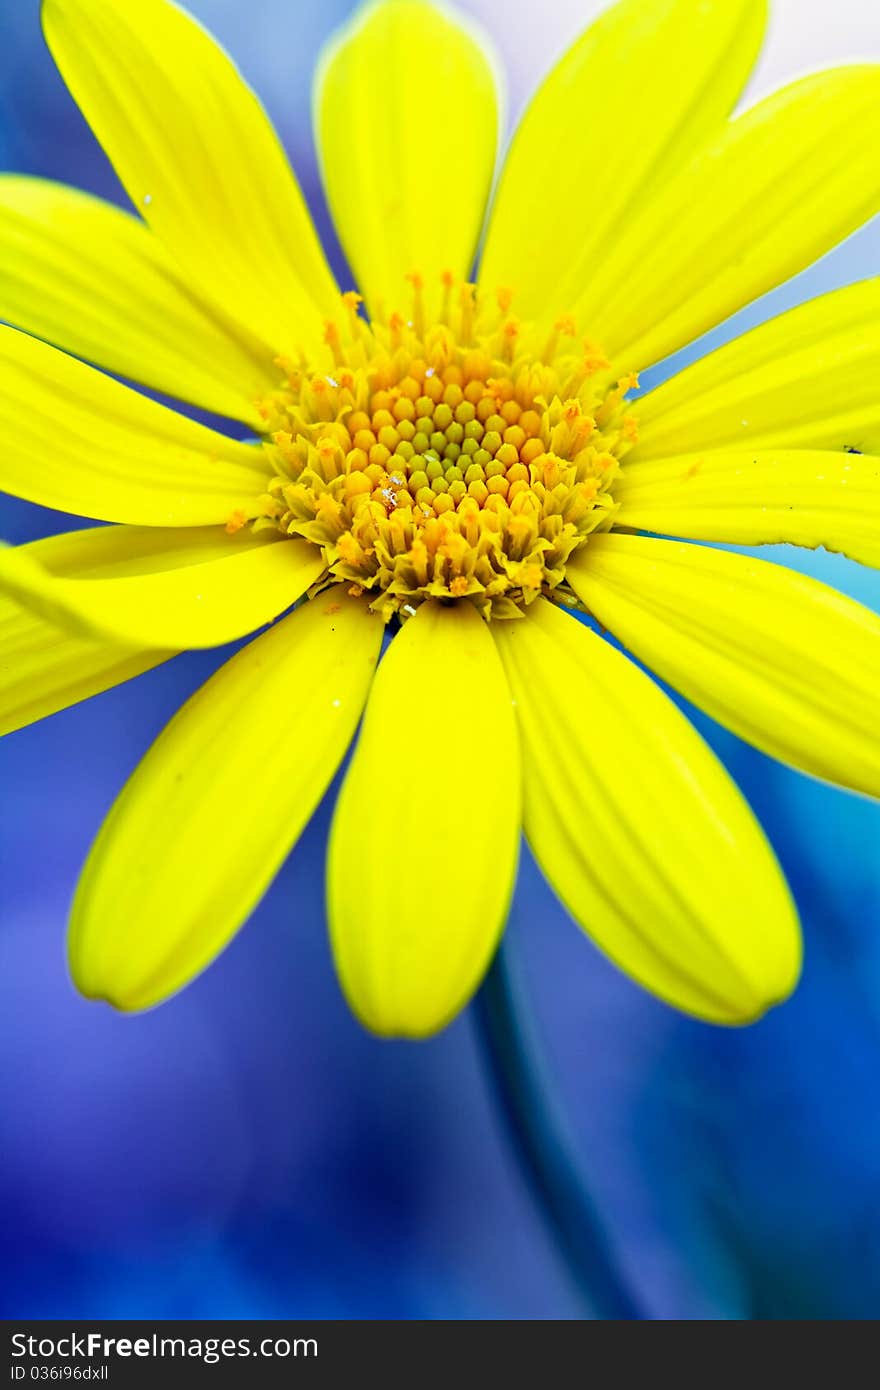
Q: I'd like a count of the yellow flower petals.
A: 14